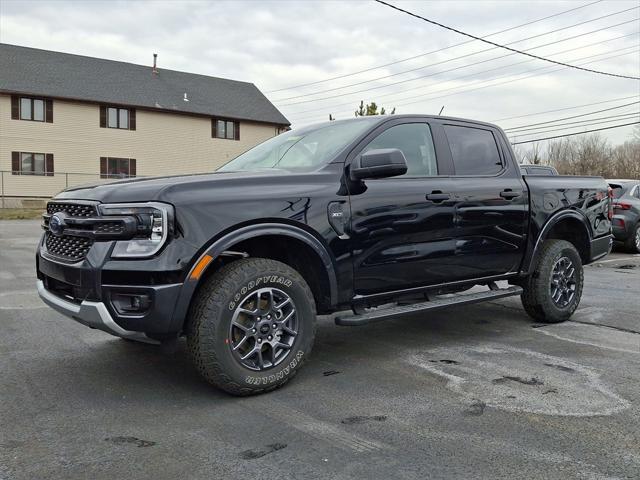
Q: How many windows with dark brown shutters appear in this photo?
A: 5